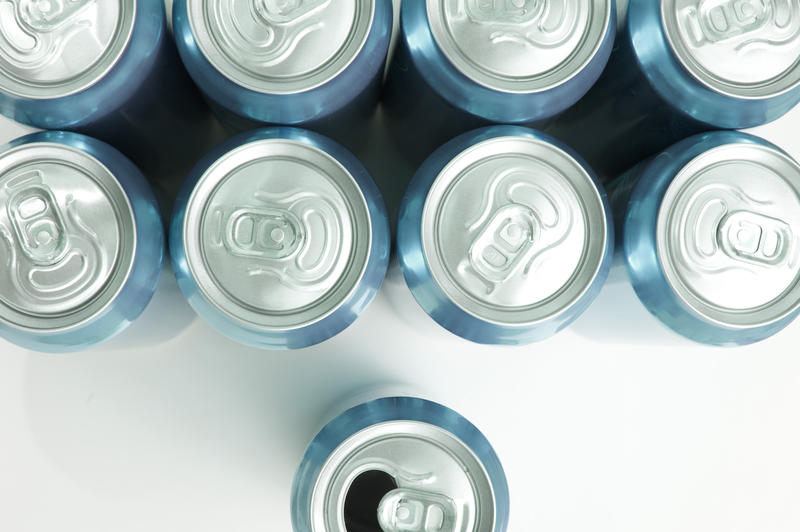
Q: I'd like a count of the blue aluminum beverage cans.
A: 9